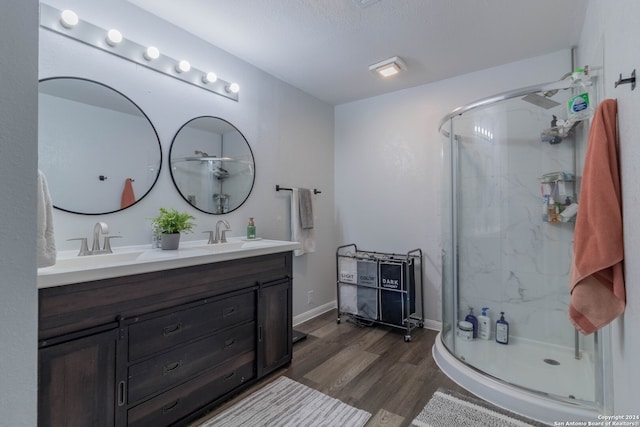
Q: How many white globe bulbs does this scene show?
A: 6